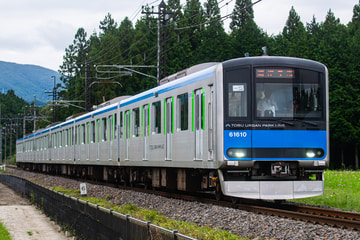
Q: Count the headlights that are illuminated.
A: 2